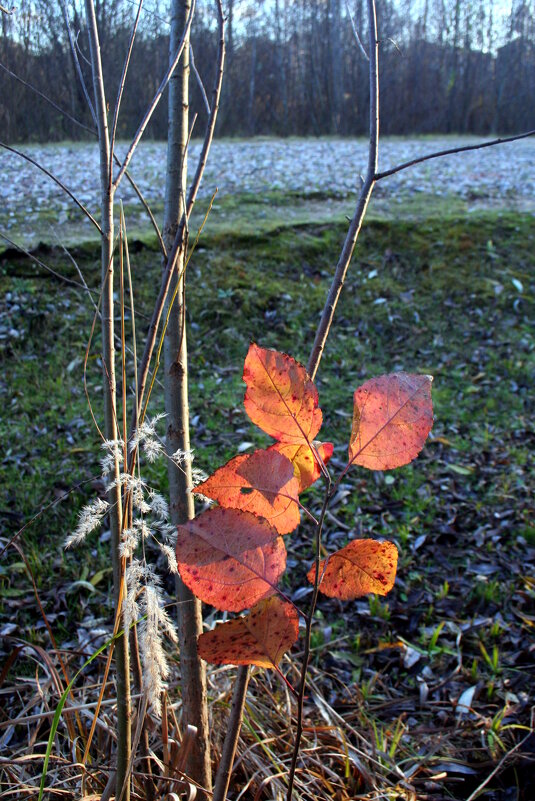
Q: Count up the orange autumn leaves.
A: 7